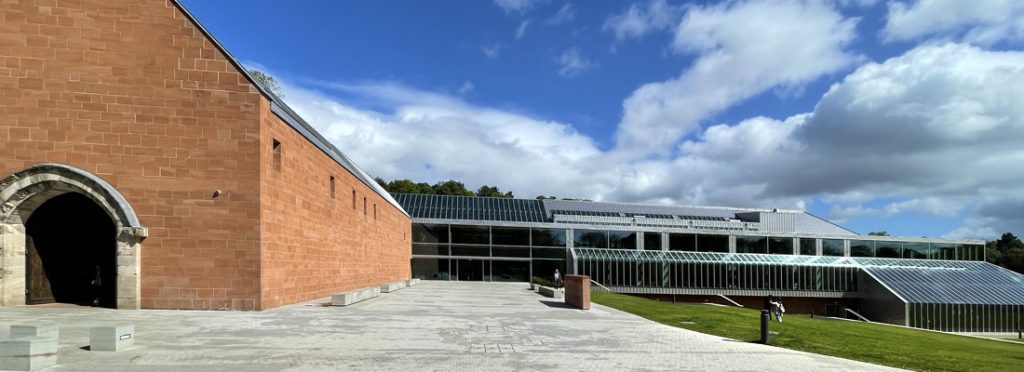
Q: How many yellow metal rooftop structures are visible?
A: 0